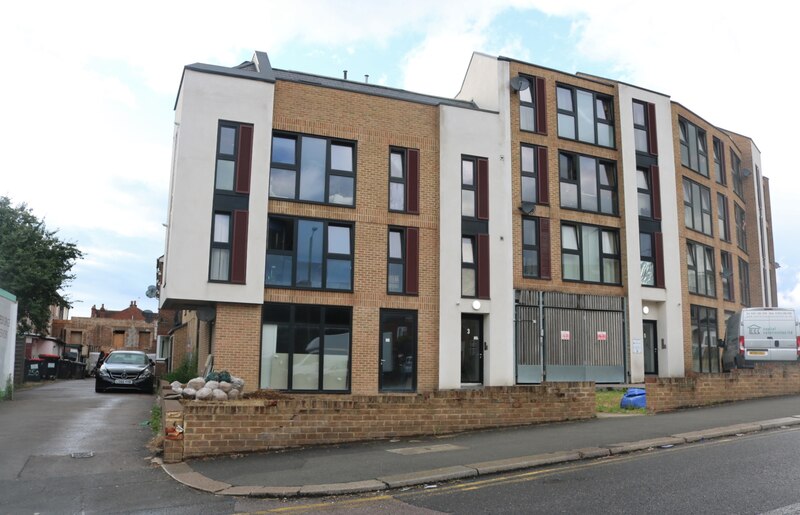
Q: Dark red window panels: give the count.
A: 15